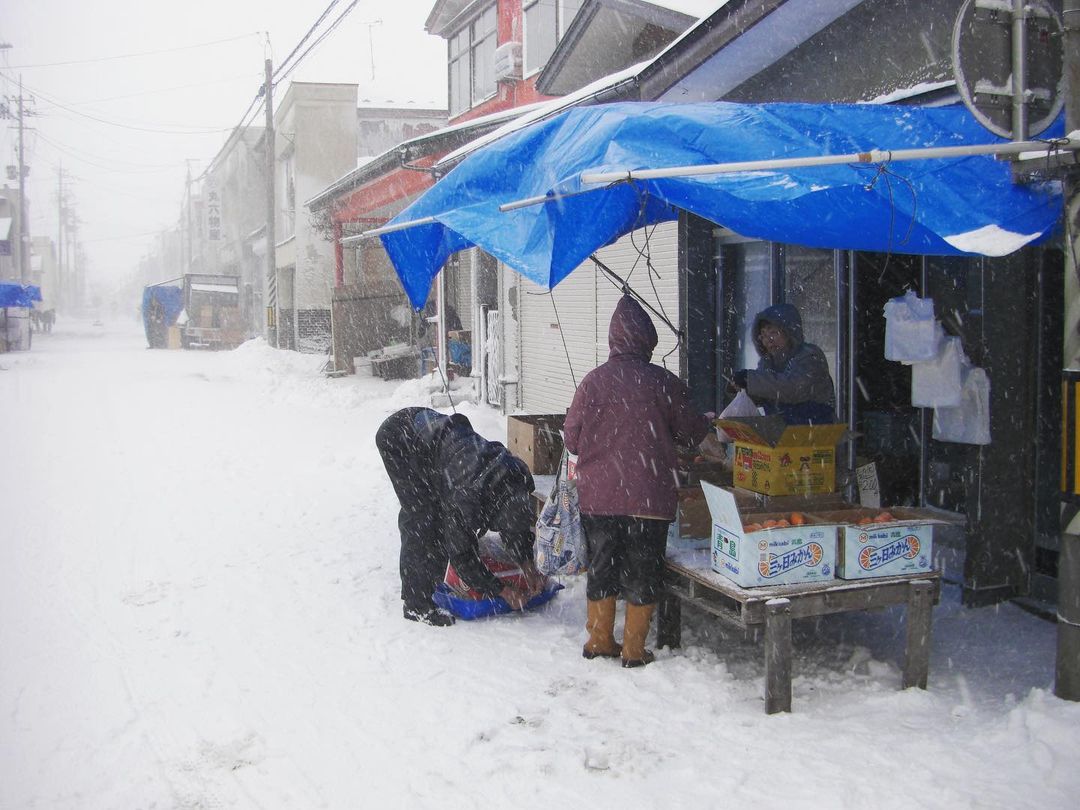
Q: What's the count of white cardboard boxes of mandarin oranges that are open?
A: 2